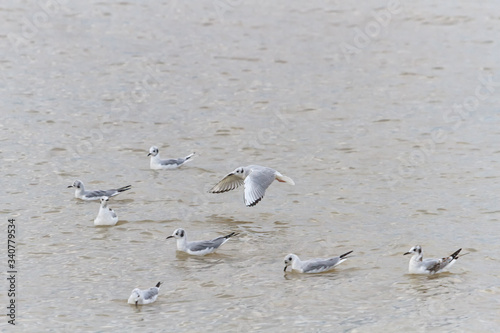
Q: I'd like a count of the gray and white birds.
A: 8